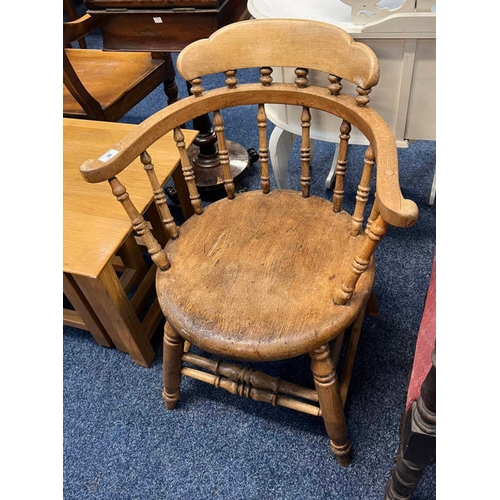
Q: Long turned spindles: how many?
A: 10